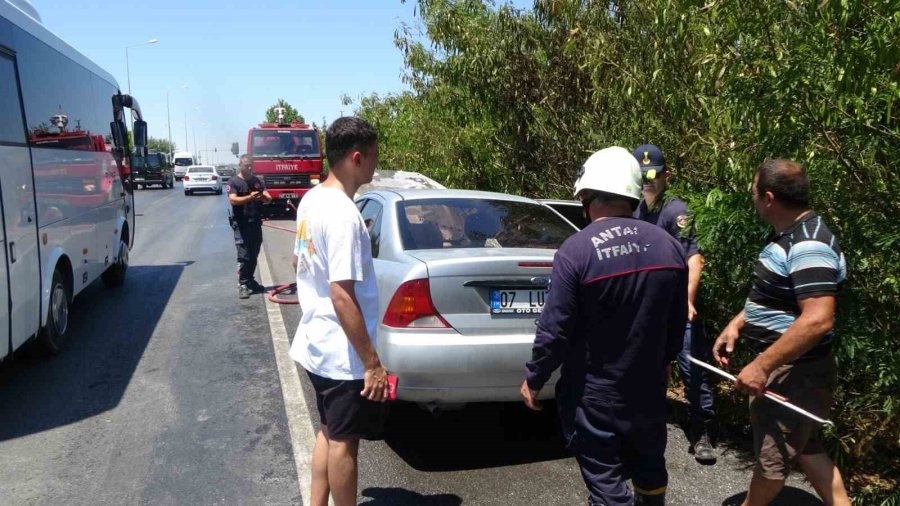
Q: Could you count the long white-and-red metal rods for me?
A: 1